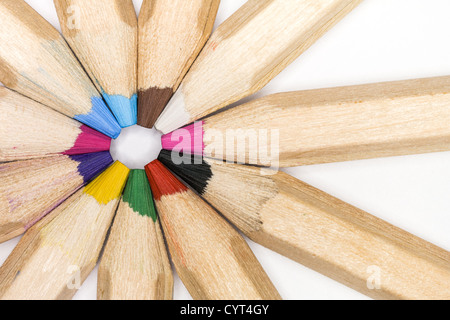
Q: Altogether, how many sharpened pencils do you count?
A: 11